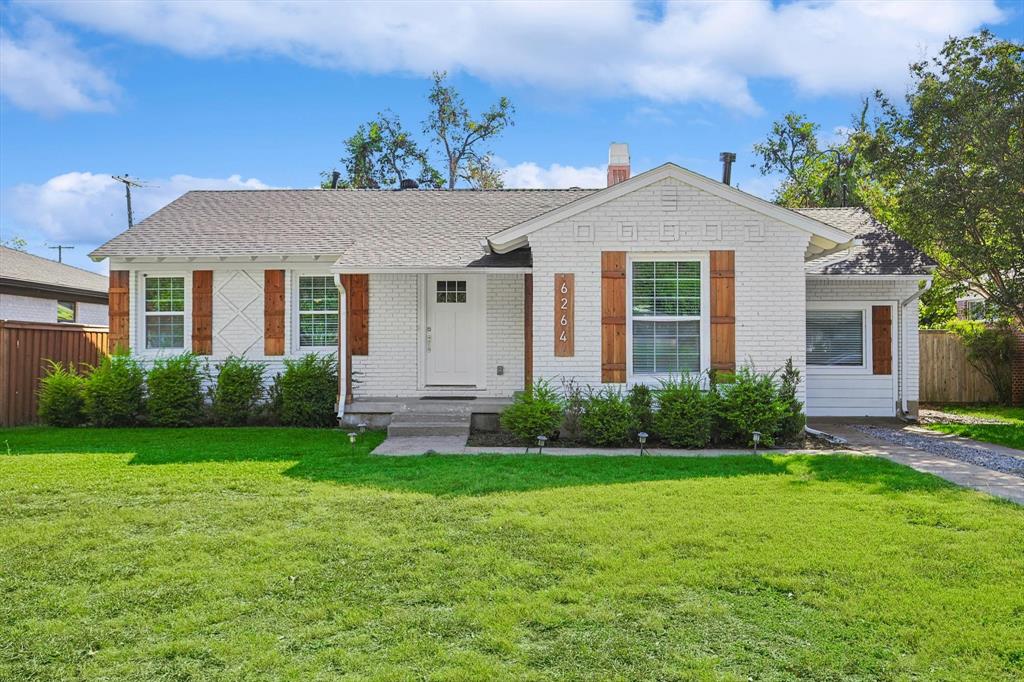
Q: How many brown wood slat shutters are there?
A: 7